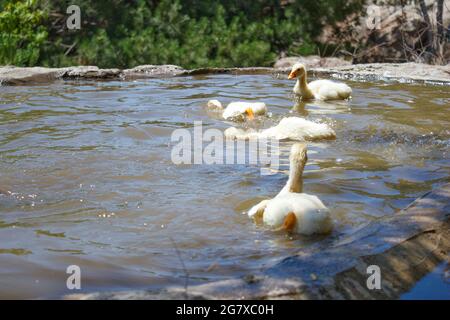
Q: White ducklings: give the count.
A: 4